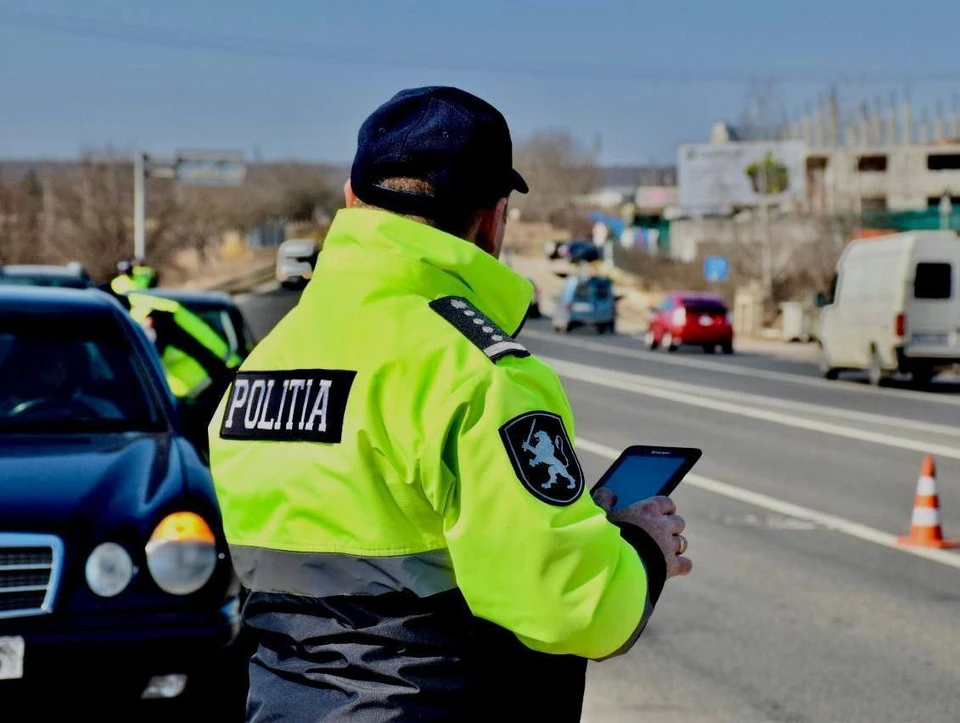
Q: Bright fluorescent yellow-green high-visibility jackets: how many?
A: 3